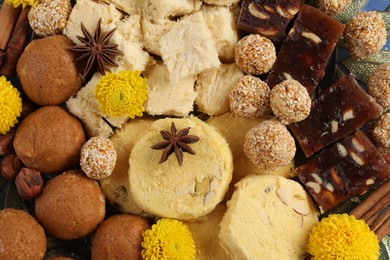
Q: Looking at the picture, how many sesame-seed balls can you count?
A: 10